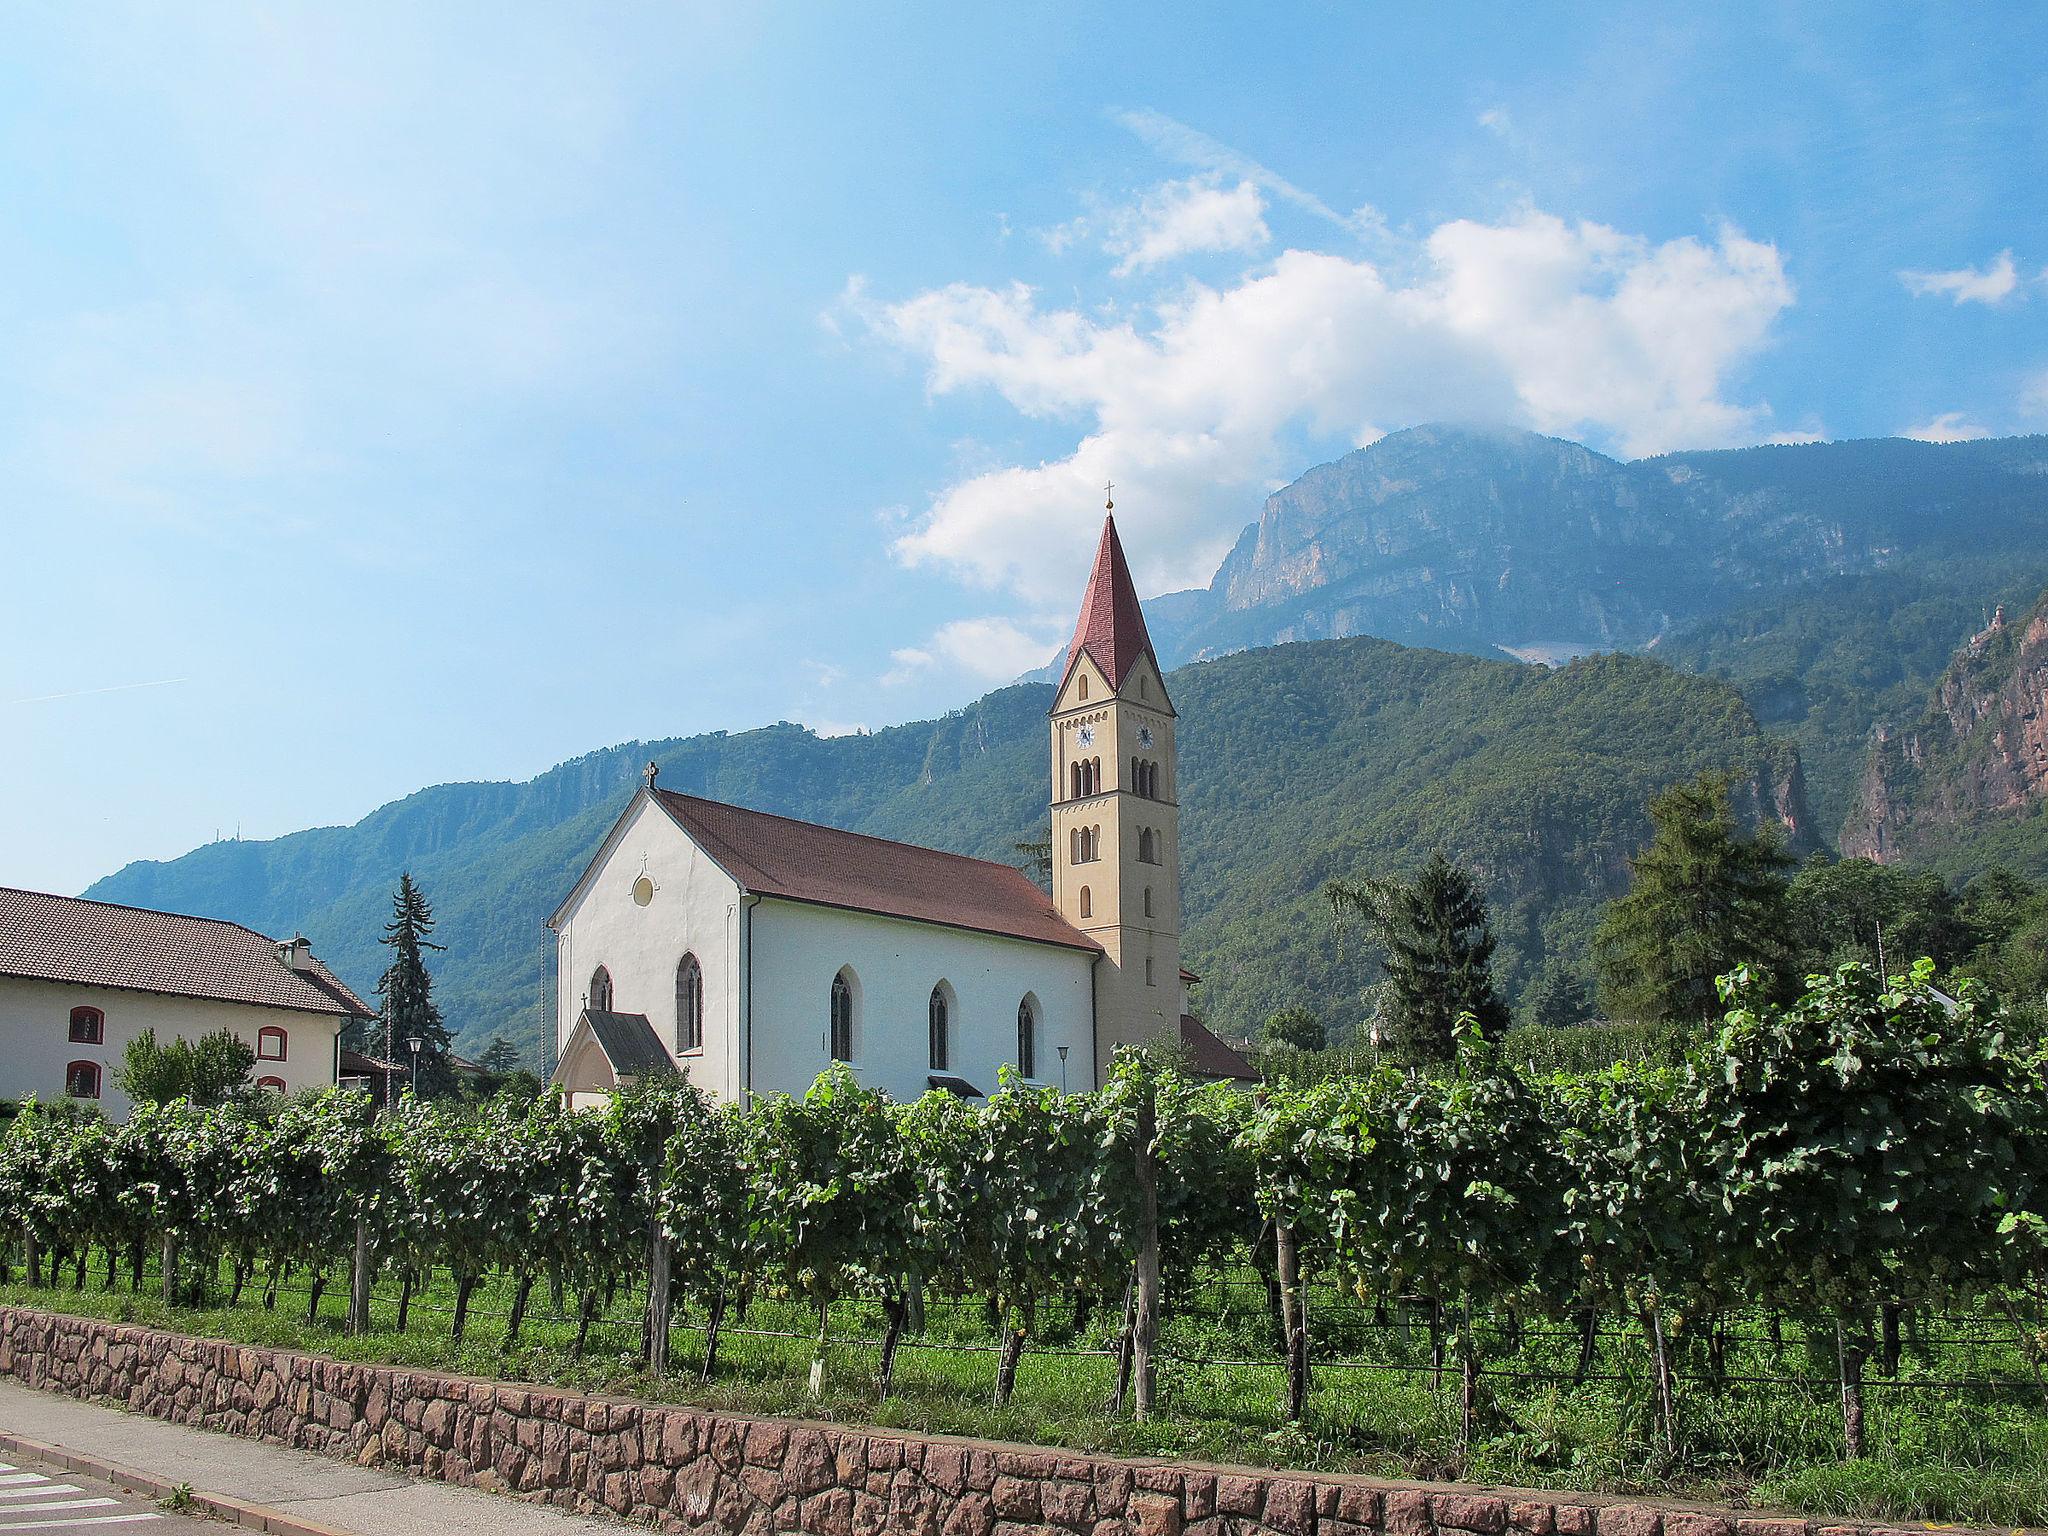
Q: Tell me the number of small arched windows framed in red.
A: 4